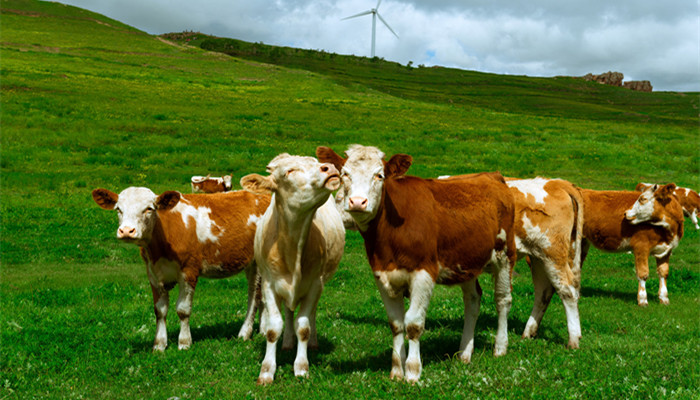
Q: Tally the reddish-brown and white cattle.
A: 6